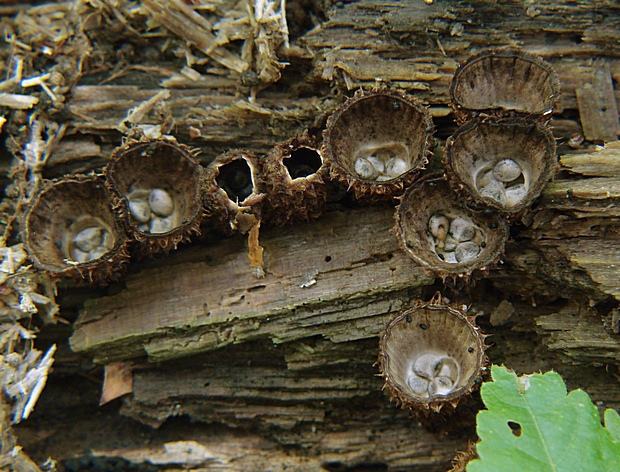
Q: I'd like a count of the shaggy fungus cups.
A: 9